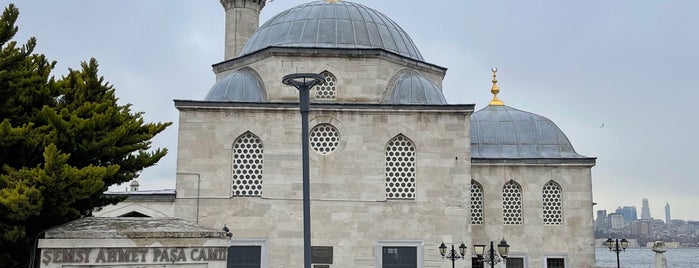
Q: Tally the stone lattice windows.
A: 7